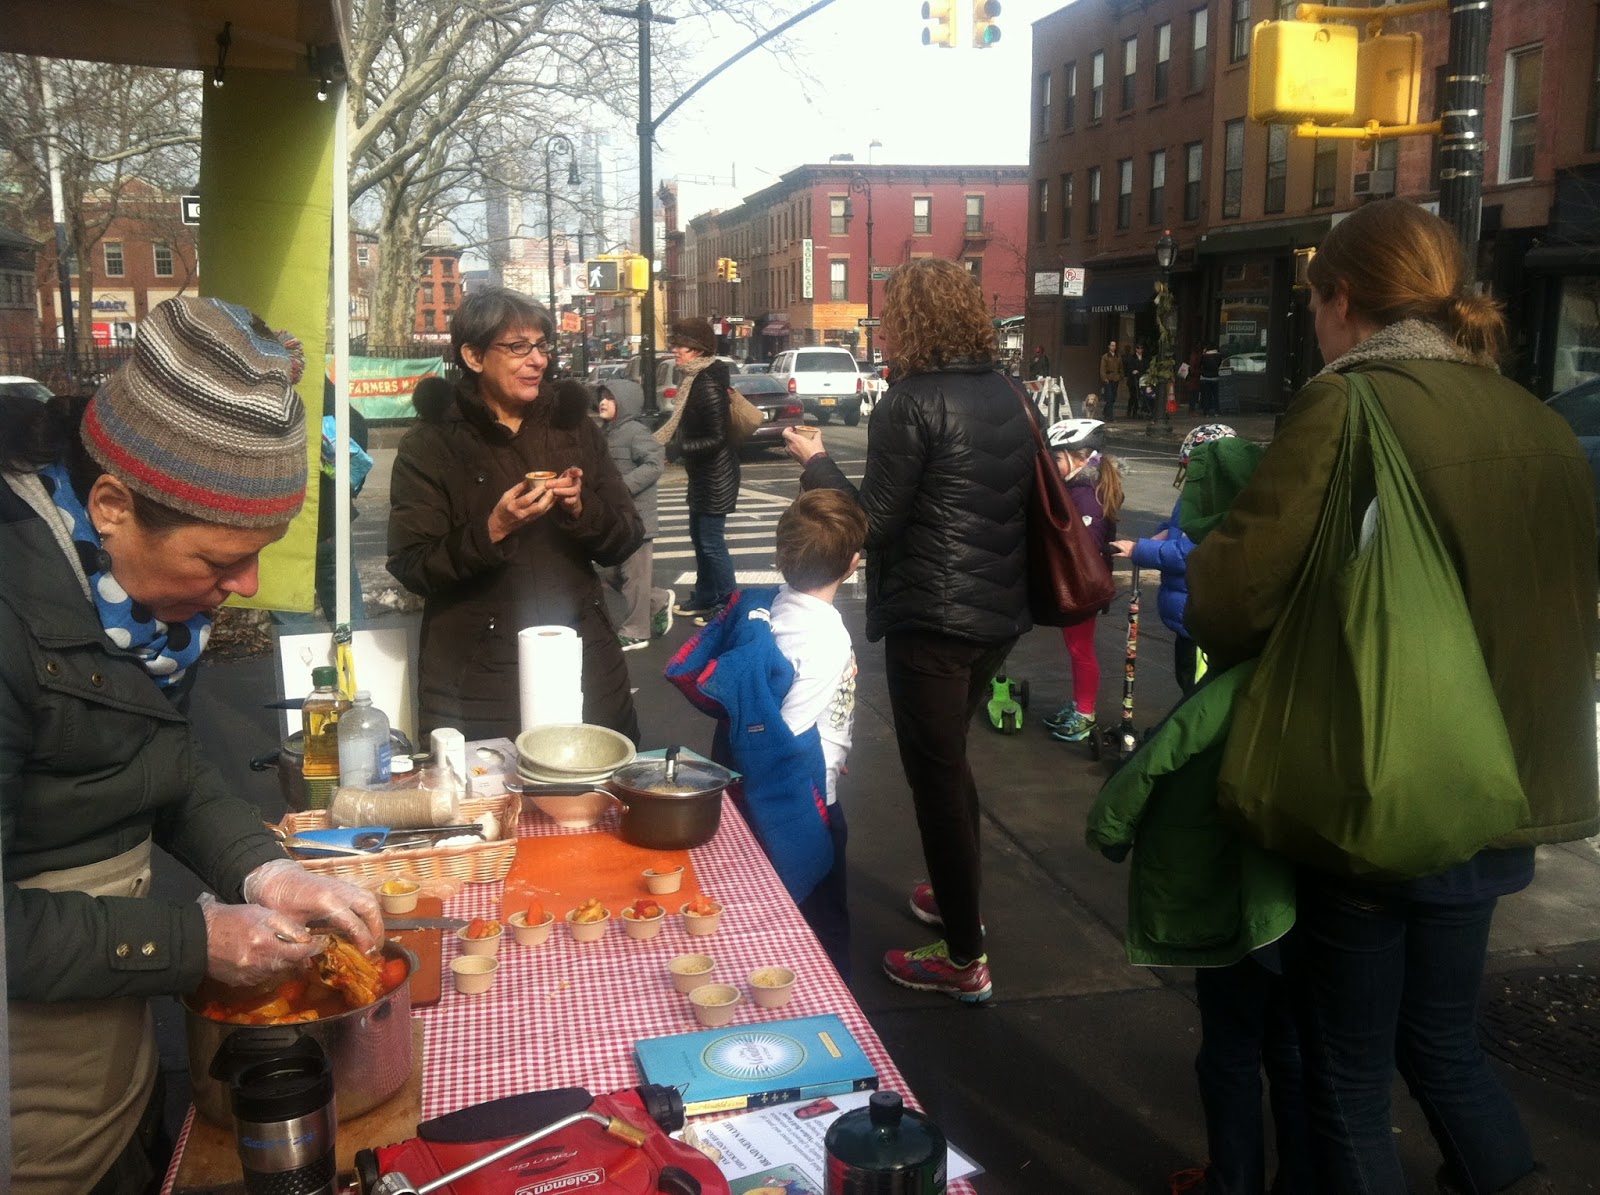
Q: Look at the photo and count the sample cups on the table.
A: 11